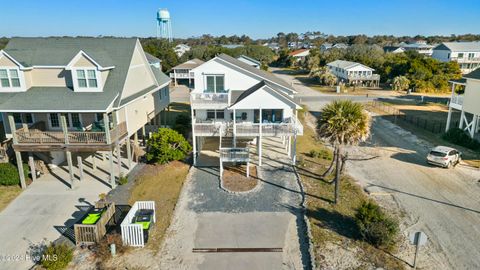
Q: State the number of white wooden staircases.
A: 1